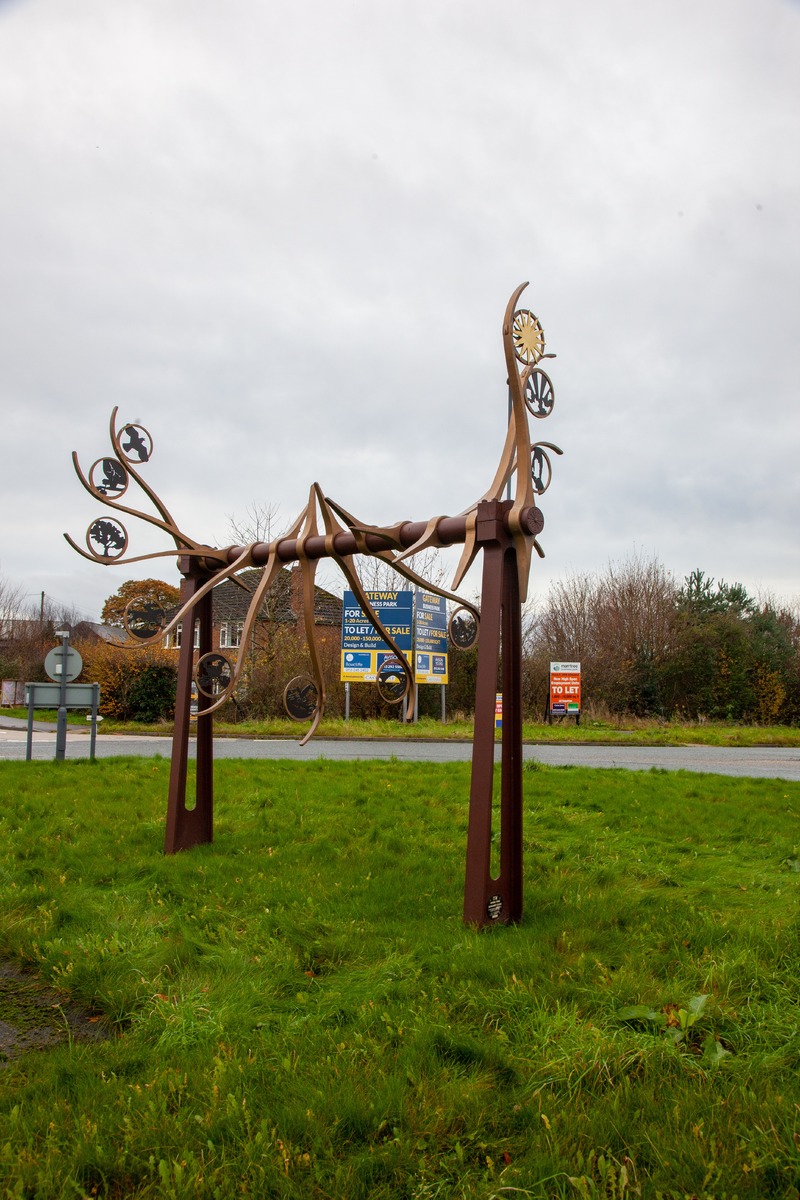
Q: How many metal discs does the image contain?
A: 11